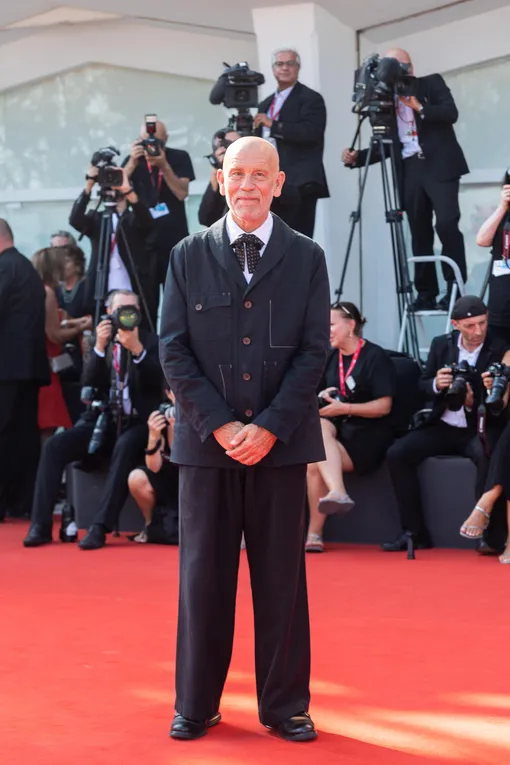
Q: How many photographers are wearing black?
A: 11